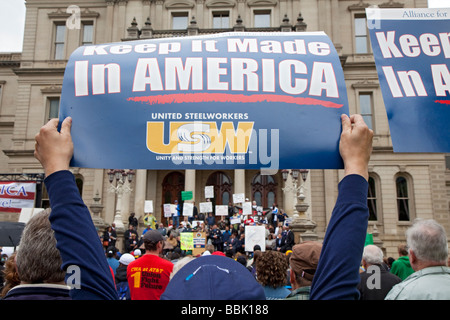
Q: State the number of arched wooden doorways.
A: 3